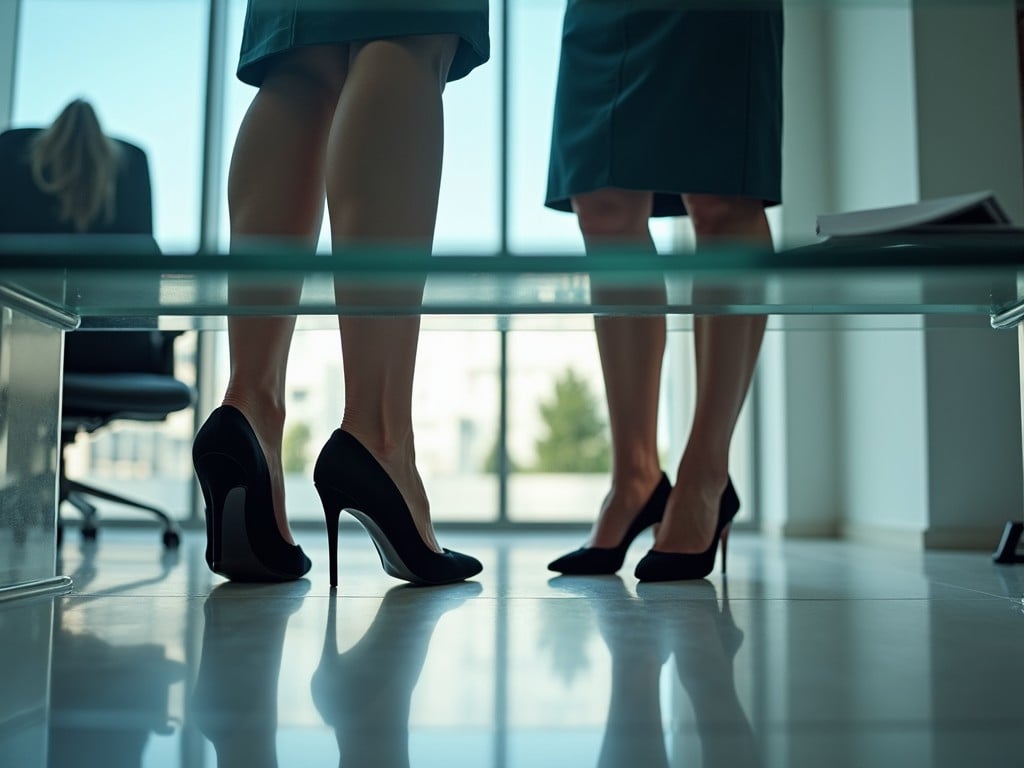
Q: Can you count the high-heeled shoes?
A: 4